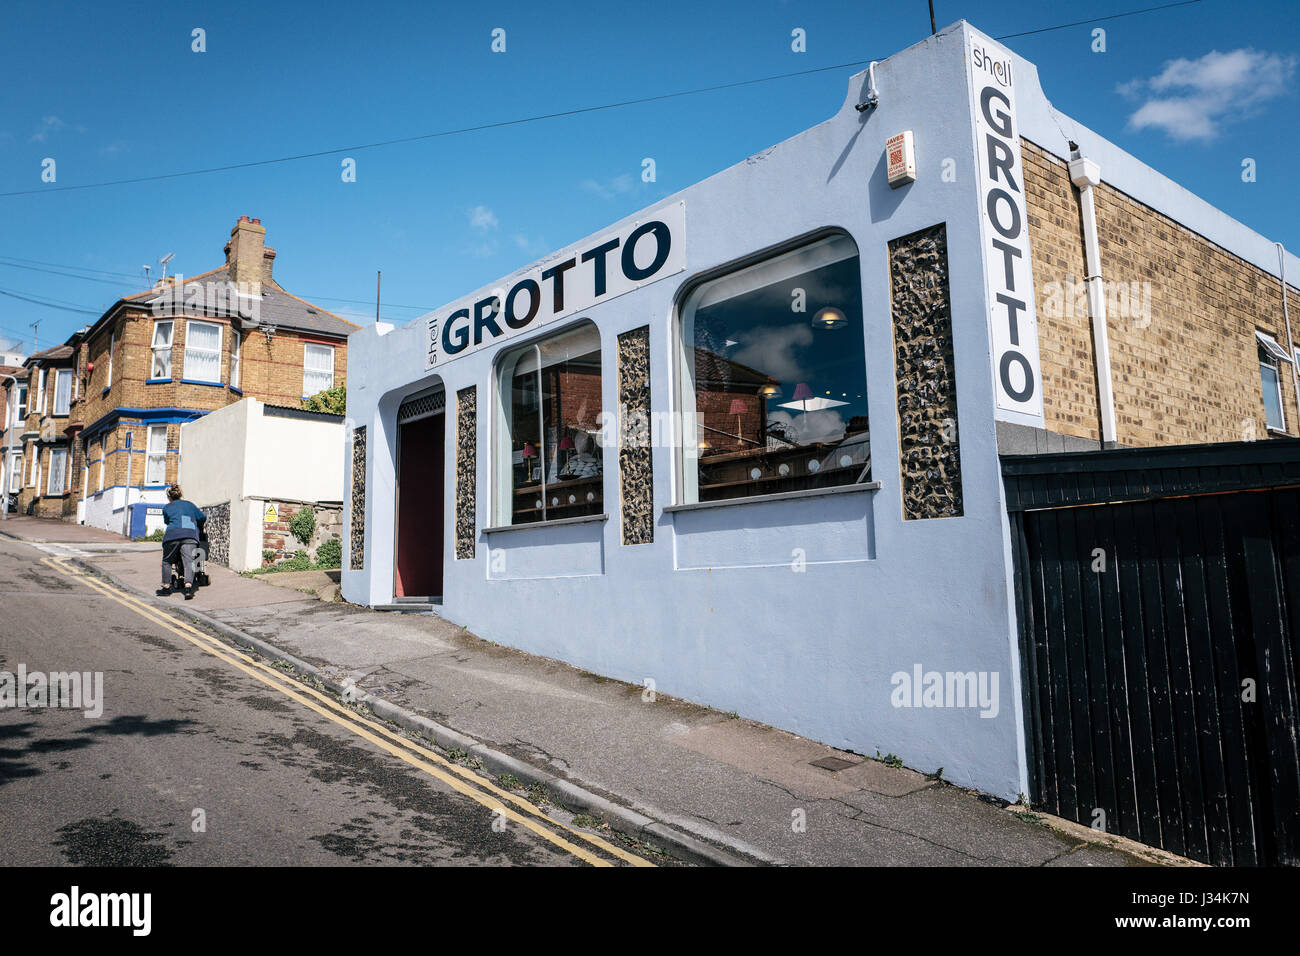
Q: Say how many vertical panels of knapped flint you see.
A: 4